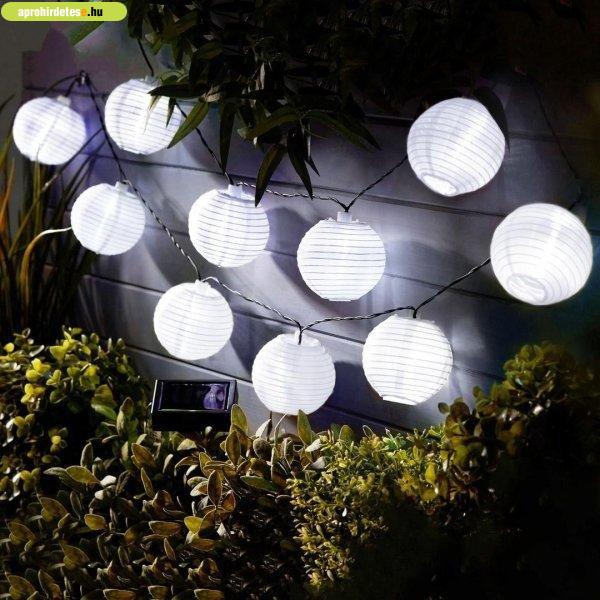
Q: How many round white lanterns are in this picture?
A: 10